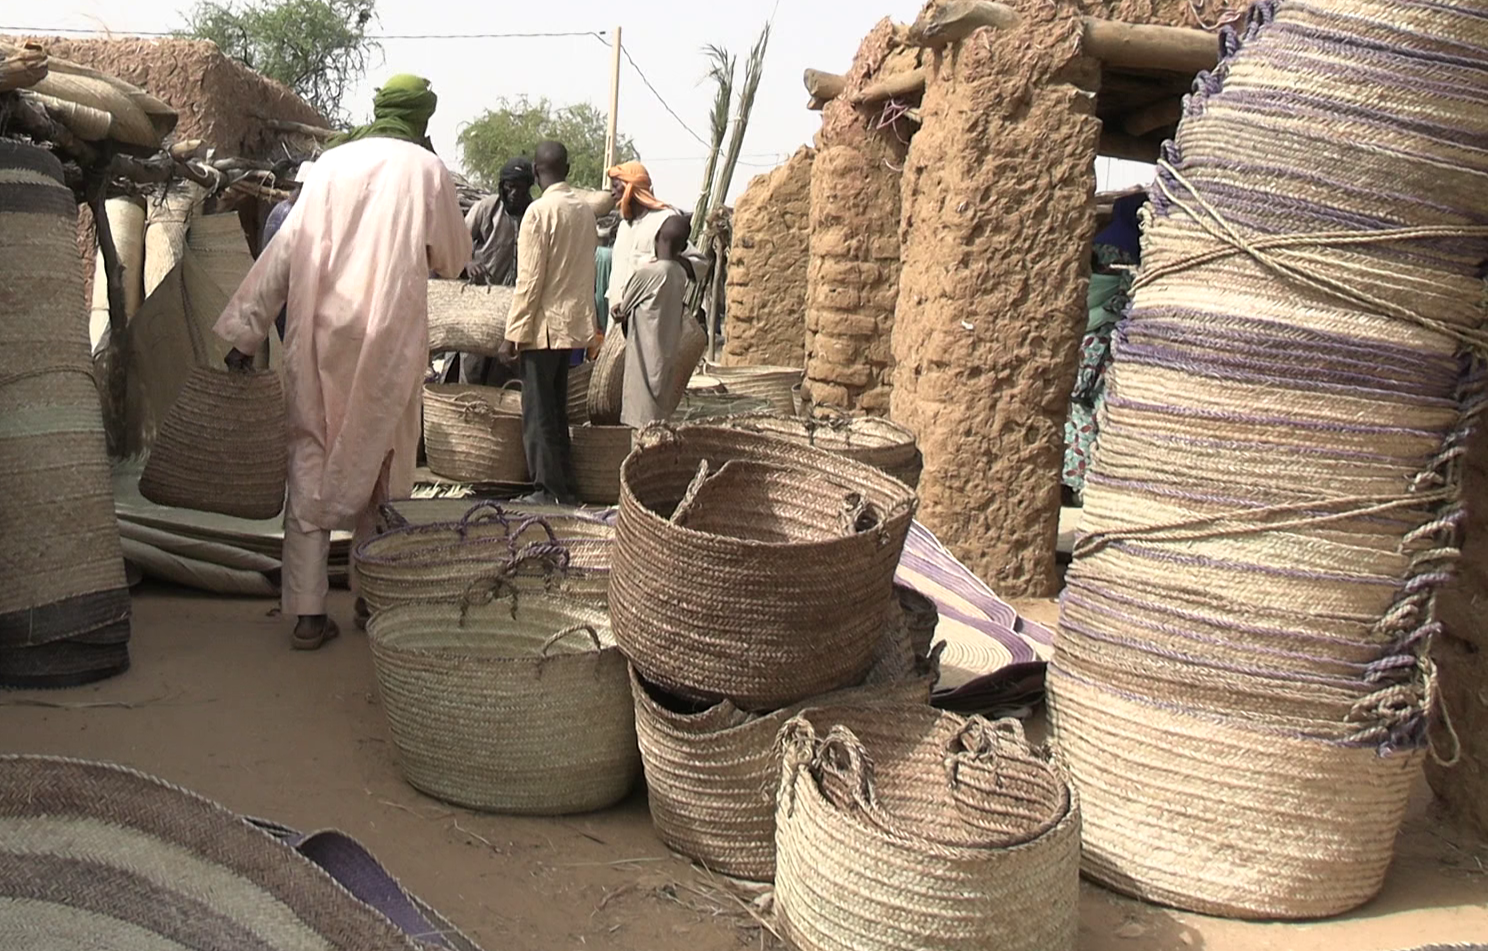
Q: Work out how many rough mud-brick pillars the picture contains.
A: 3